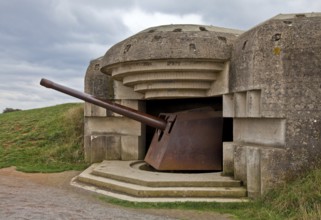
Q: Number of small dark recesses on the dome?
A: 7